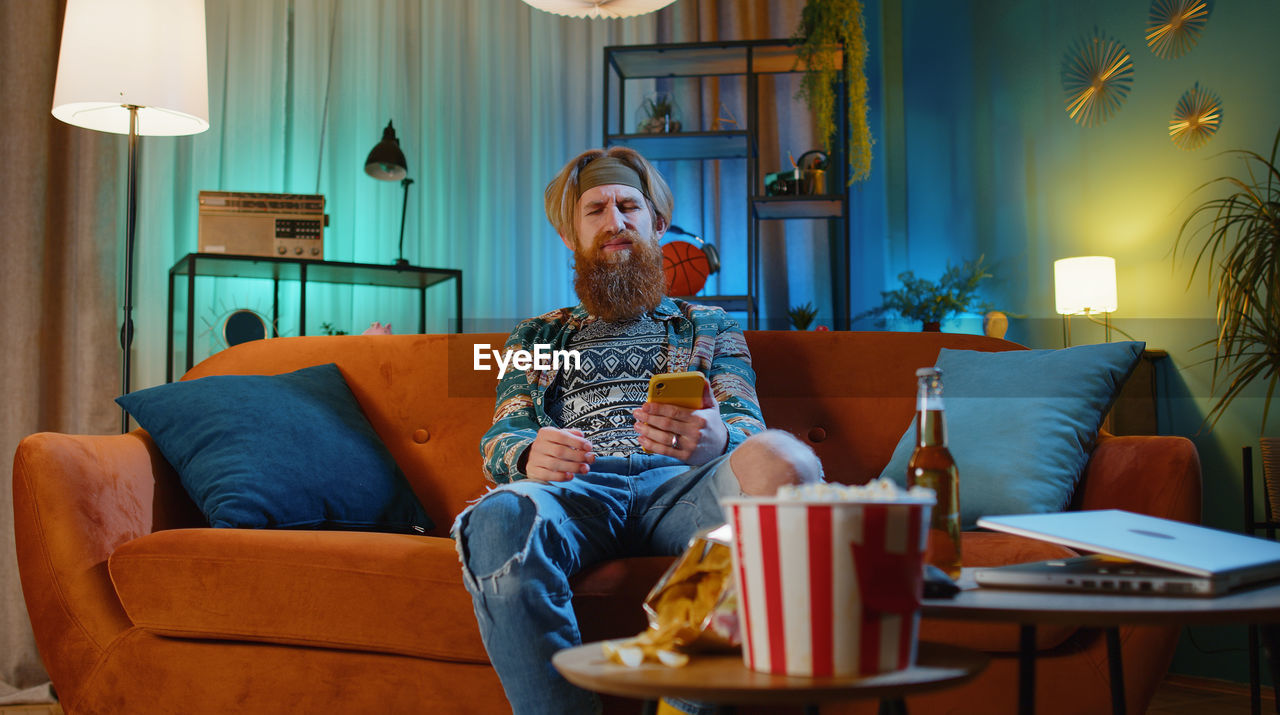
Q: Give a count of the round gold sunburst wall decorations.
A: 3